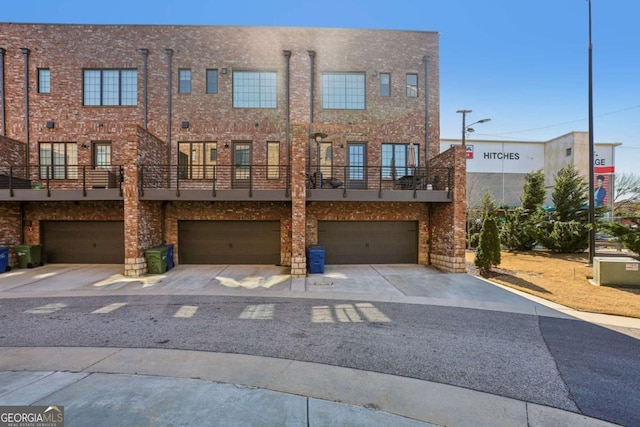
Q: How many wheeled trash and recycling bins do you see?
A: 5